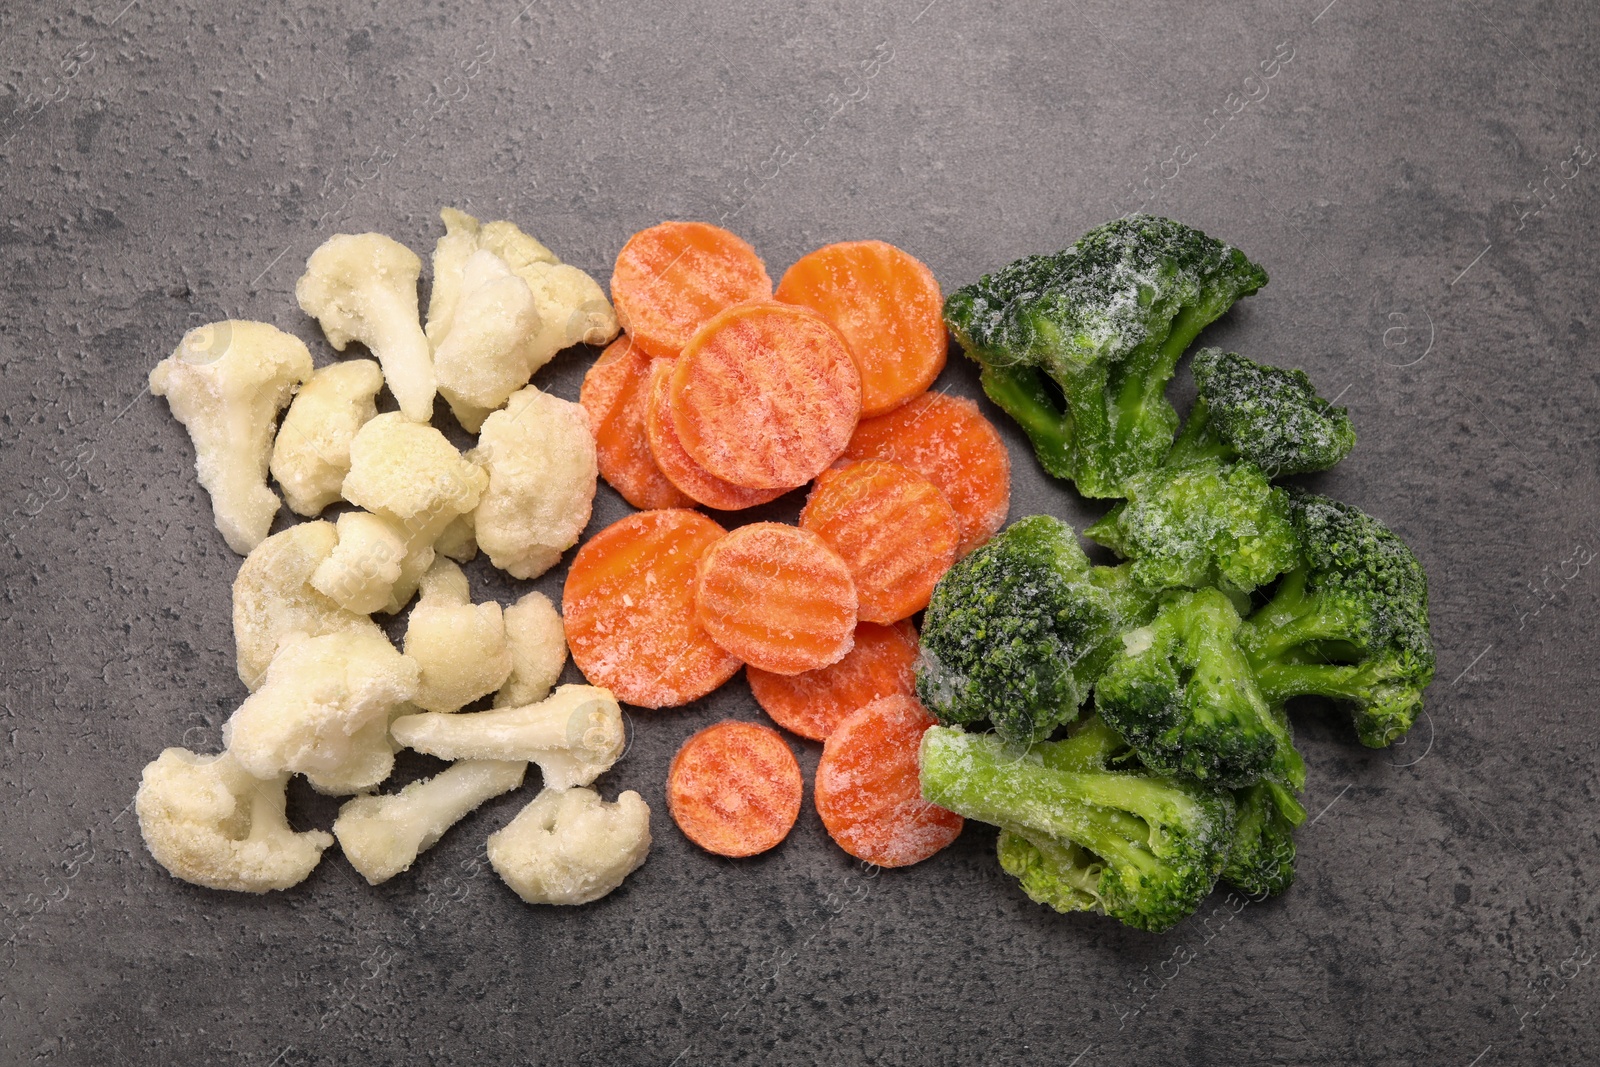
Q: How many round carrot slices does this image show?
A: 12